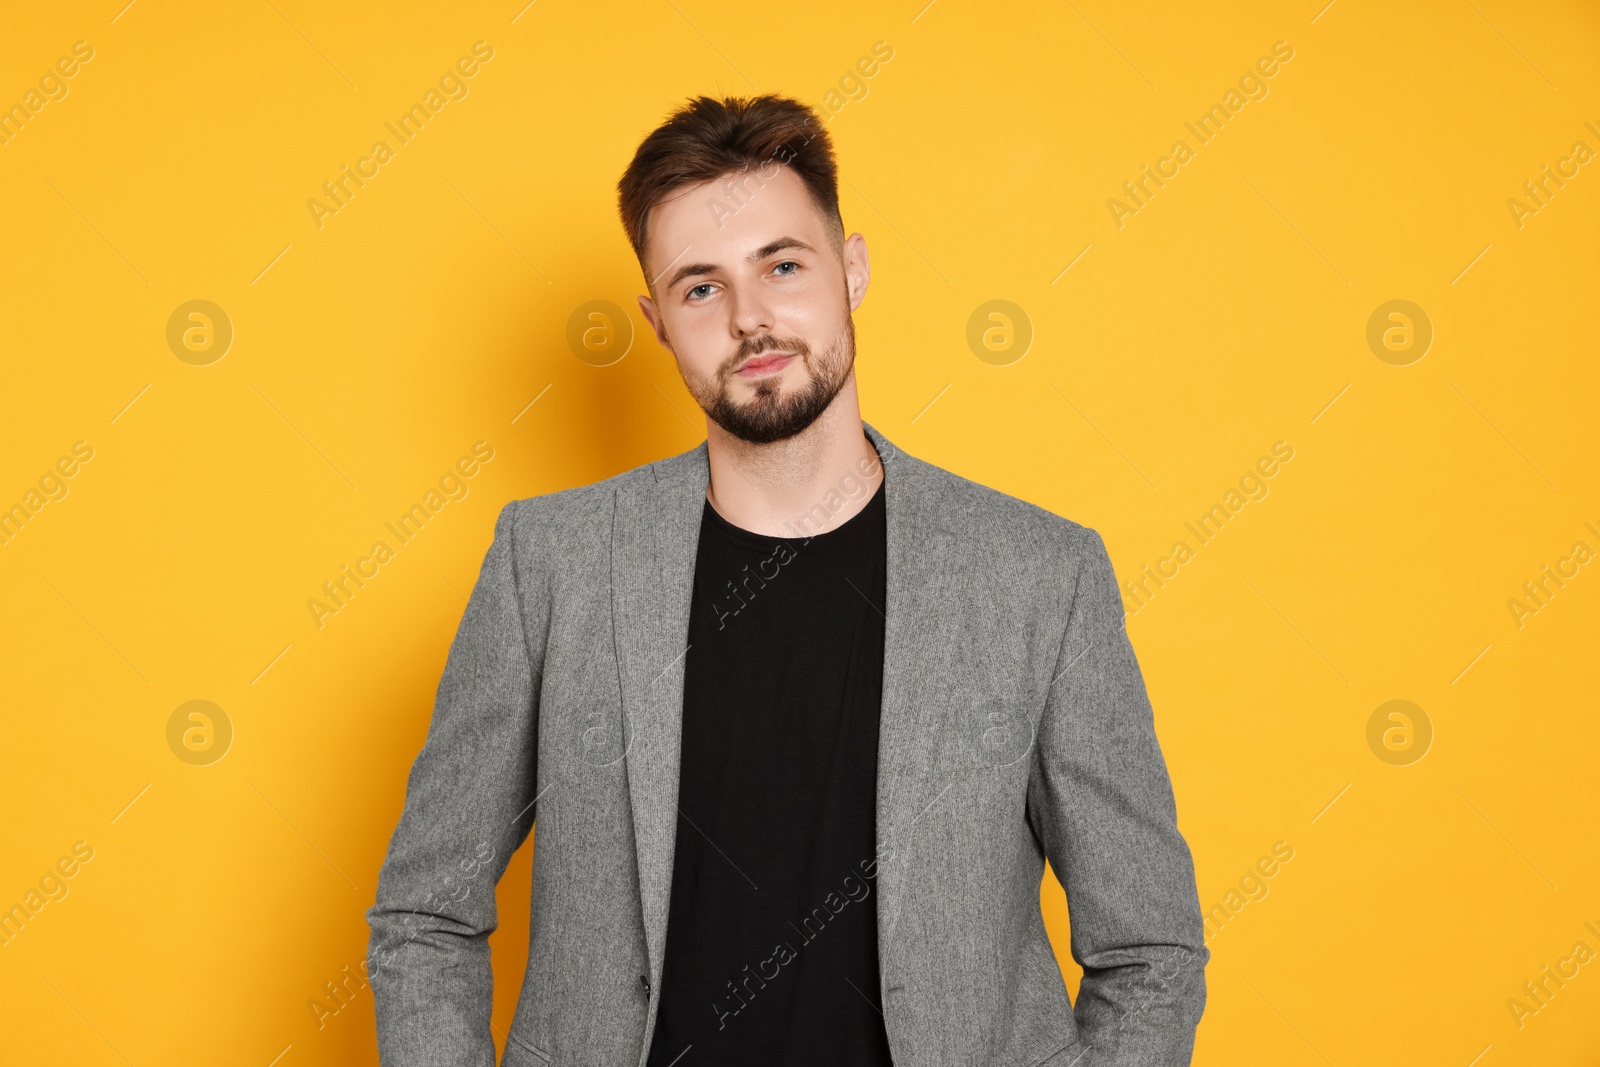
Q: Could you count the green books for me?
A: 0